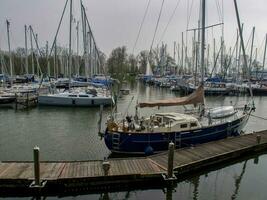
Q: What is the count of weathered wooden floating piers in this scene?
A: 1